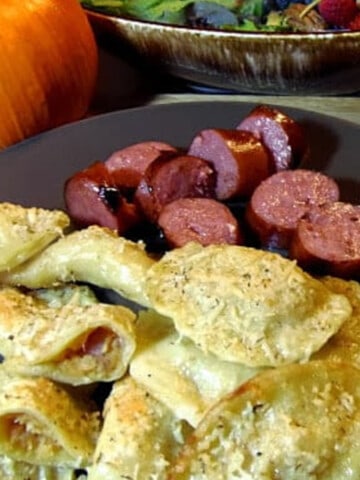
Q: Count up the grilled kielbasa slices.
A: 8